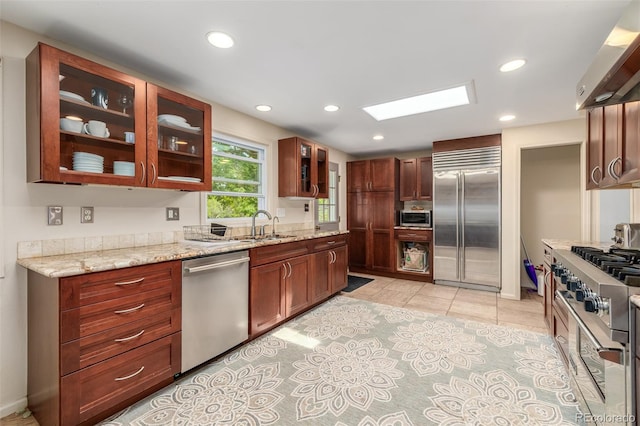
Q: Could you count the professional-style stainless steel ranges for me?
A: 1